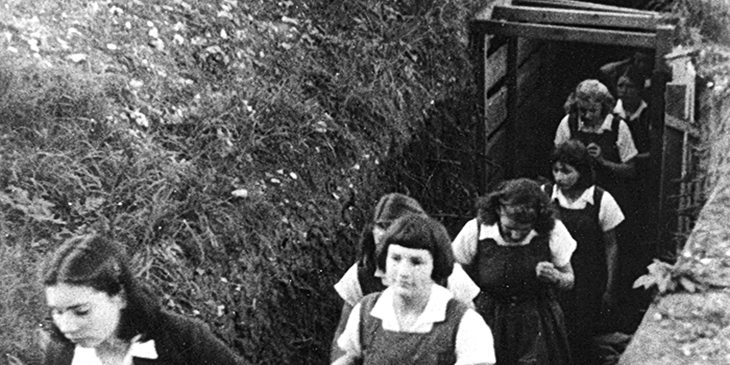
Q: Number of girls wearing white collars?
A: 7